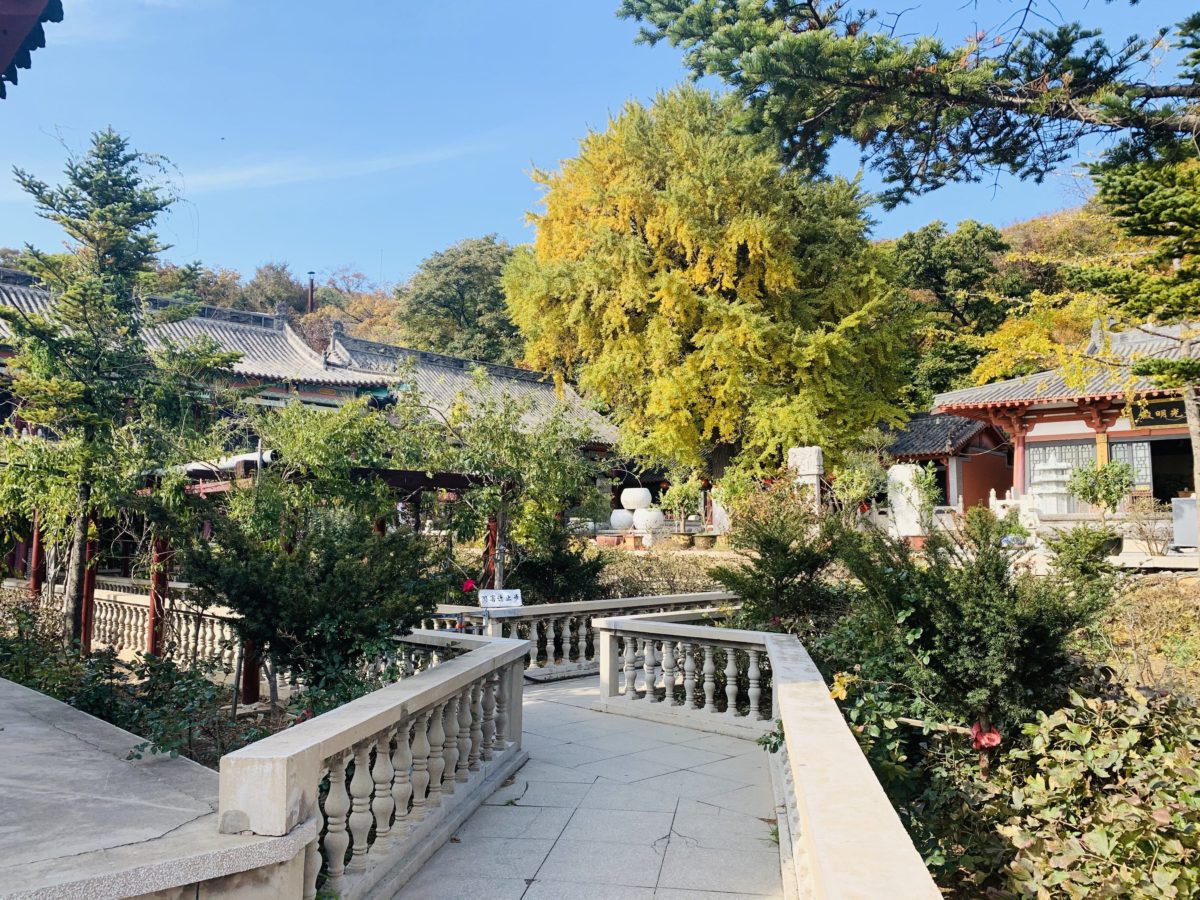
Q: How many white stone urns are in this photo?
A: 3